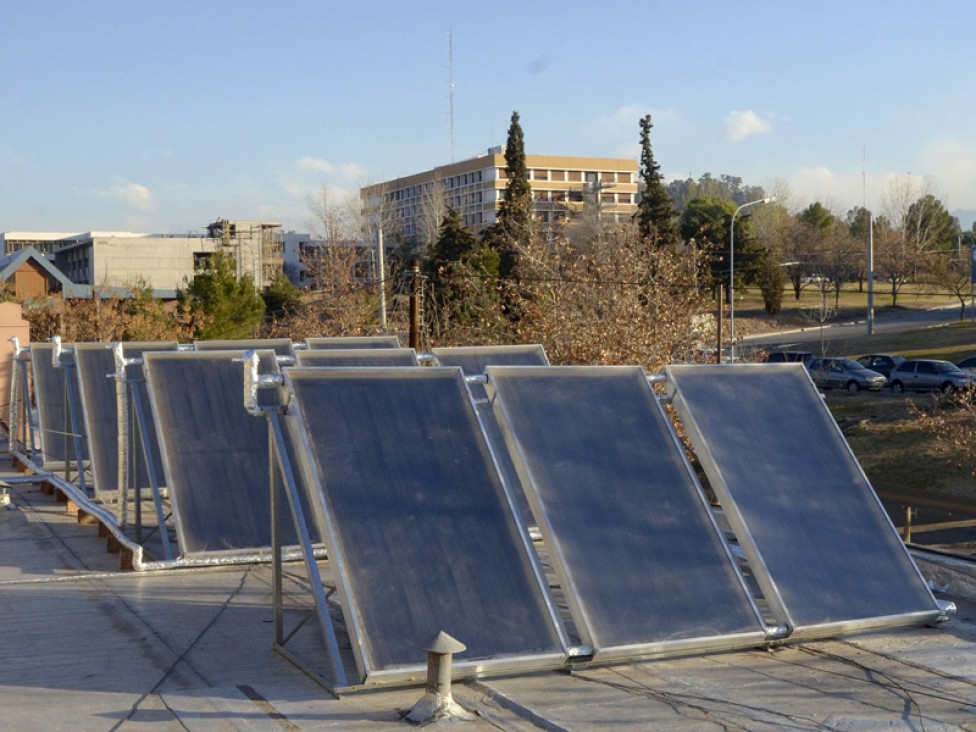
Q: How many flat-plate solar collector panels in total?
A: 10